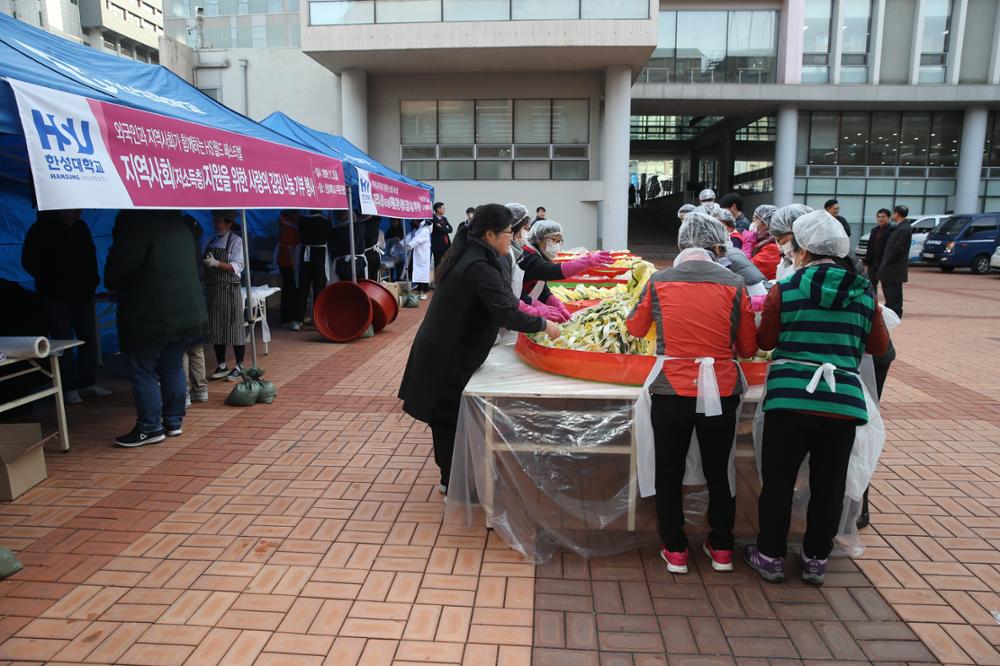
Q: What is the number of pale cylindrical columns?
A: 4